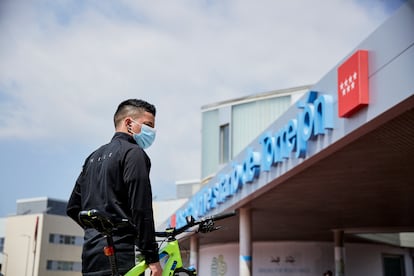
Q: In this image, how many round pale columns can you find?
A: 3